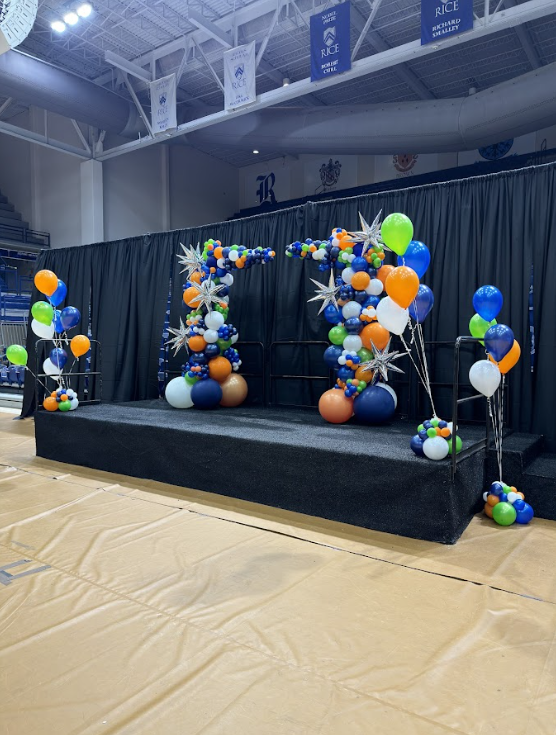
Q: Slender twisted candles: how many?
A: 0